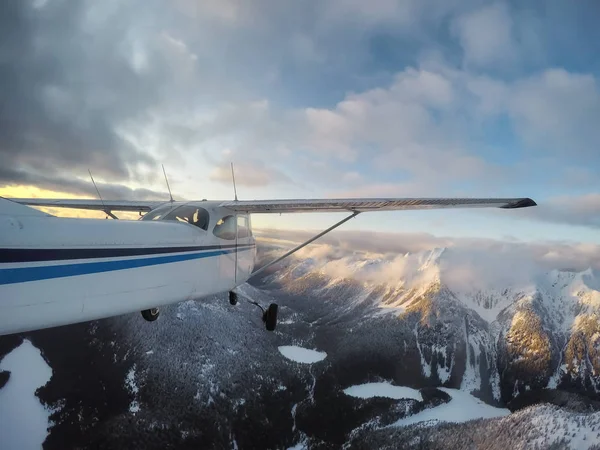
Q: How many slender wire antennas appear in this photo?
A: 3